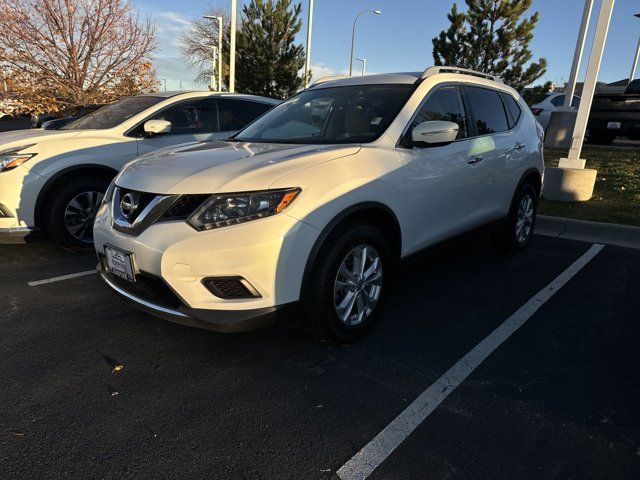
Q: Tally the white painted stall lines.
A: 2